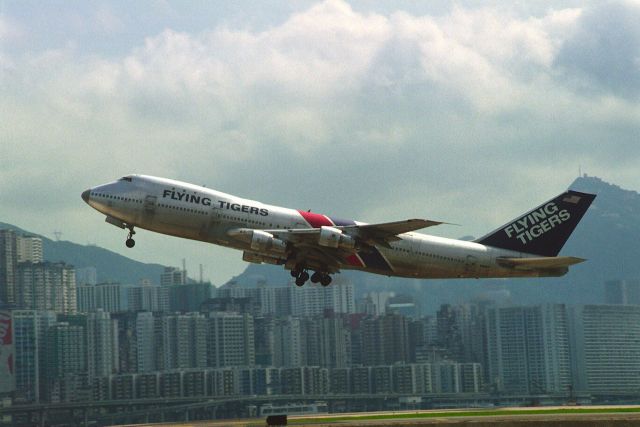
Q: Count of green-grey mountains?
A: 2